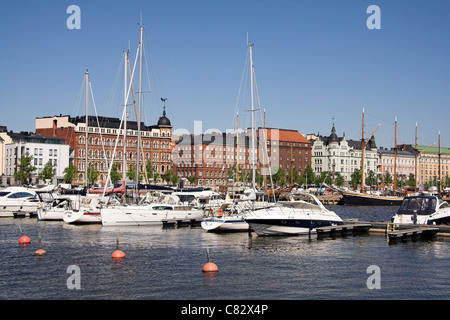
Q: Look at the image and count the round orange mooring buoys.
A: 4